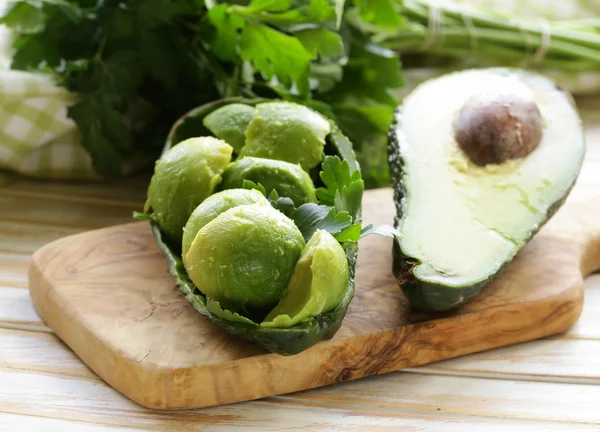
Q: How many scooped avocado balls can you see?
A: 7